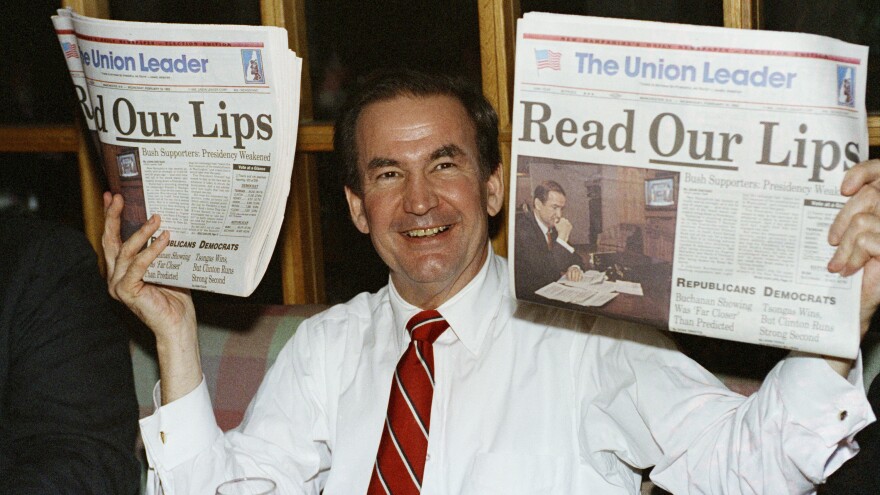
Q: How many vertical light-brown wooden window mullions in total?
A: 4